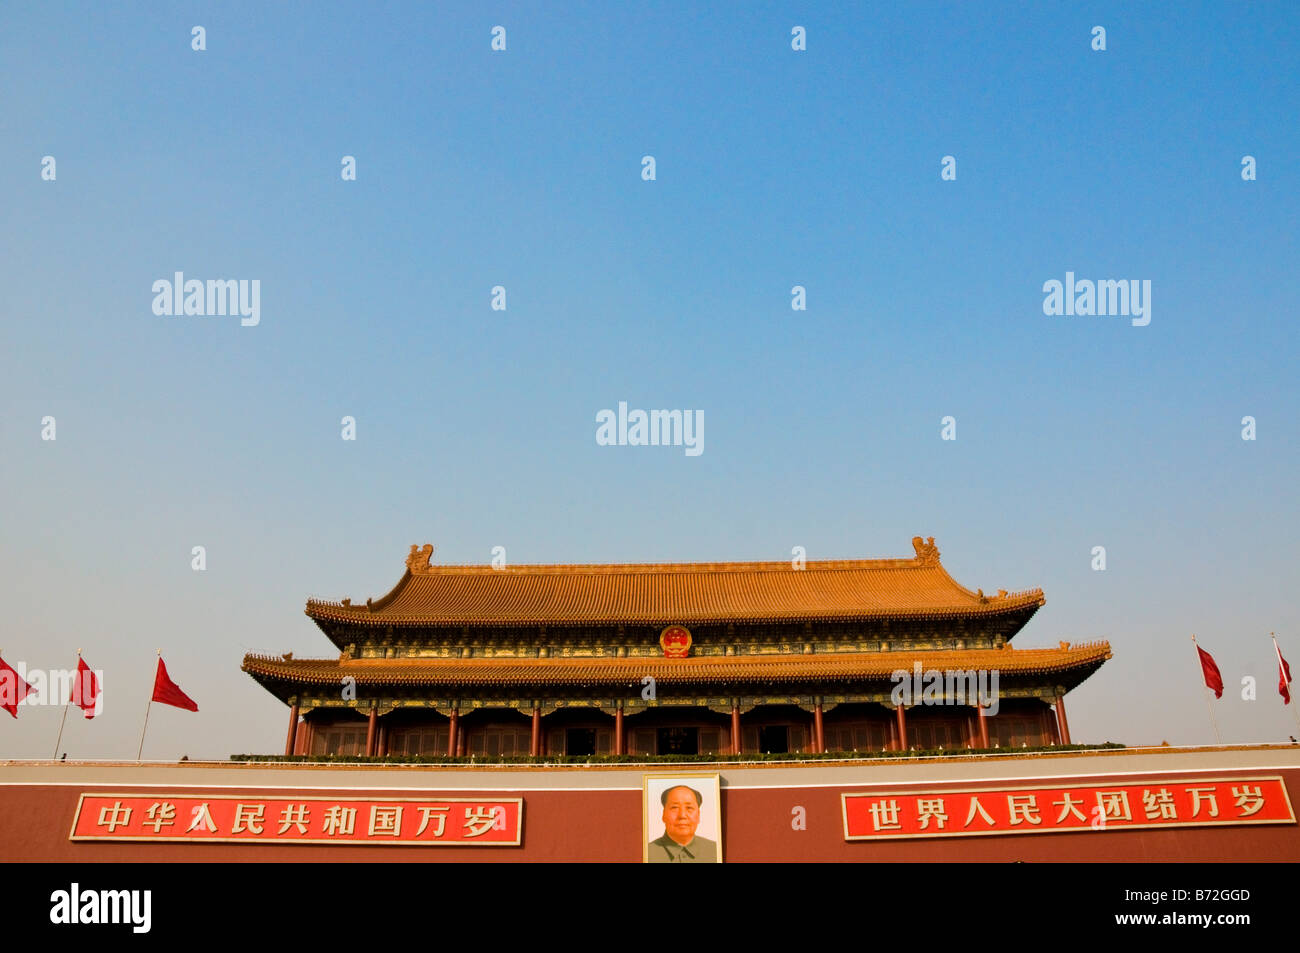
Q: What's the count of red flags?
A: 5